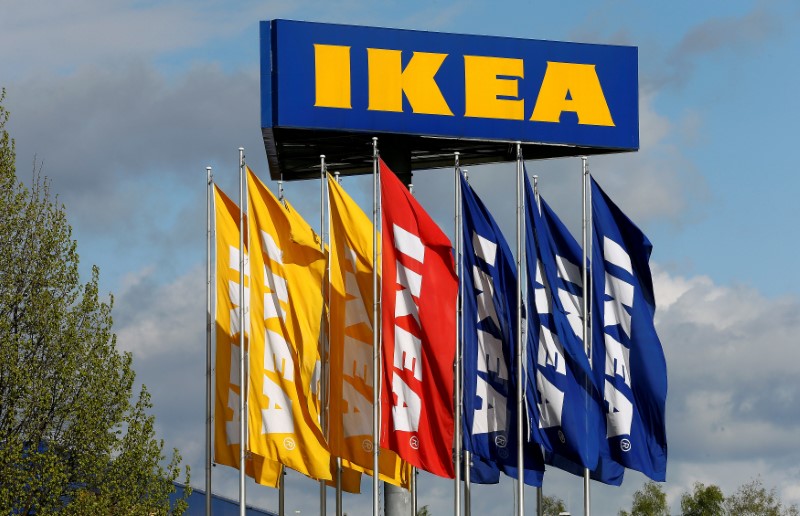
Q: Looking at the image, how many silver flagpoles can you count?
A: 12